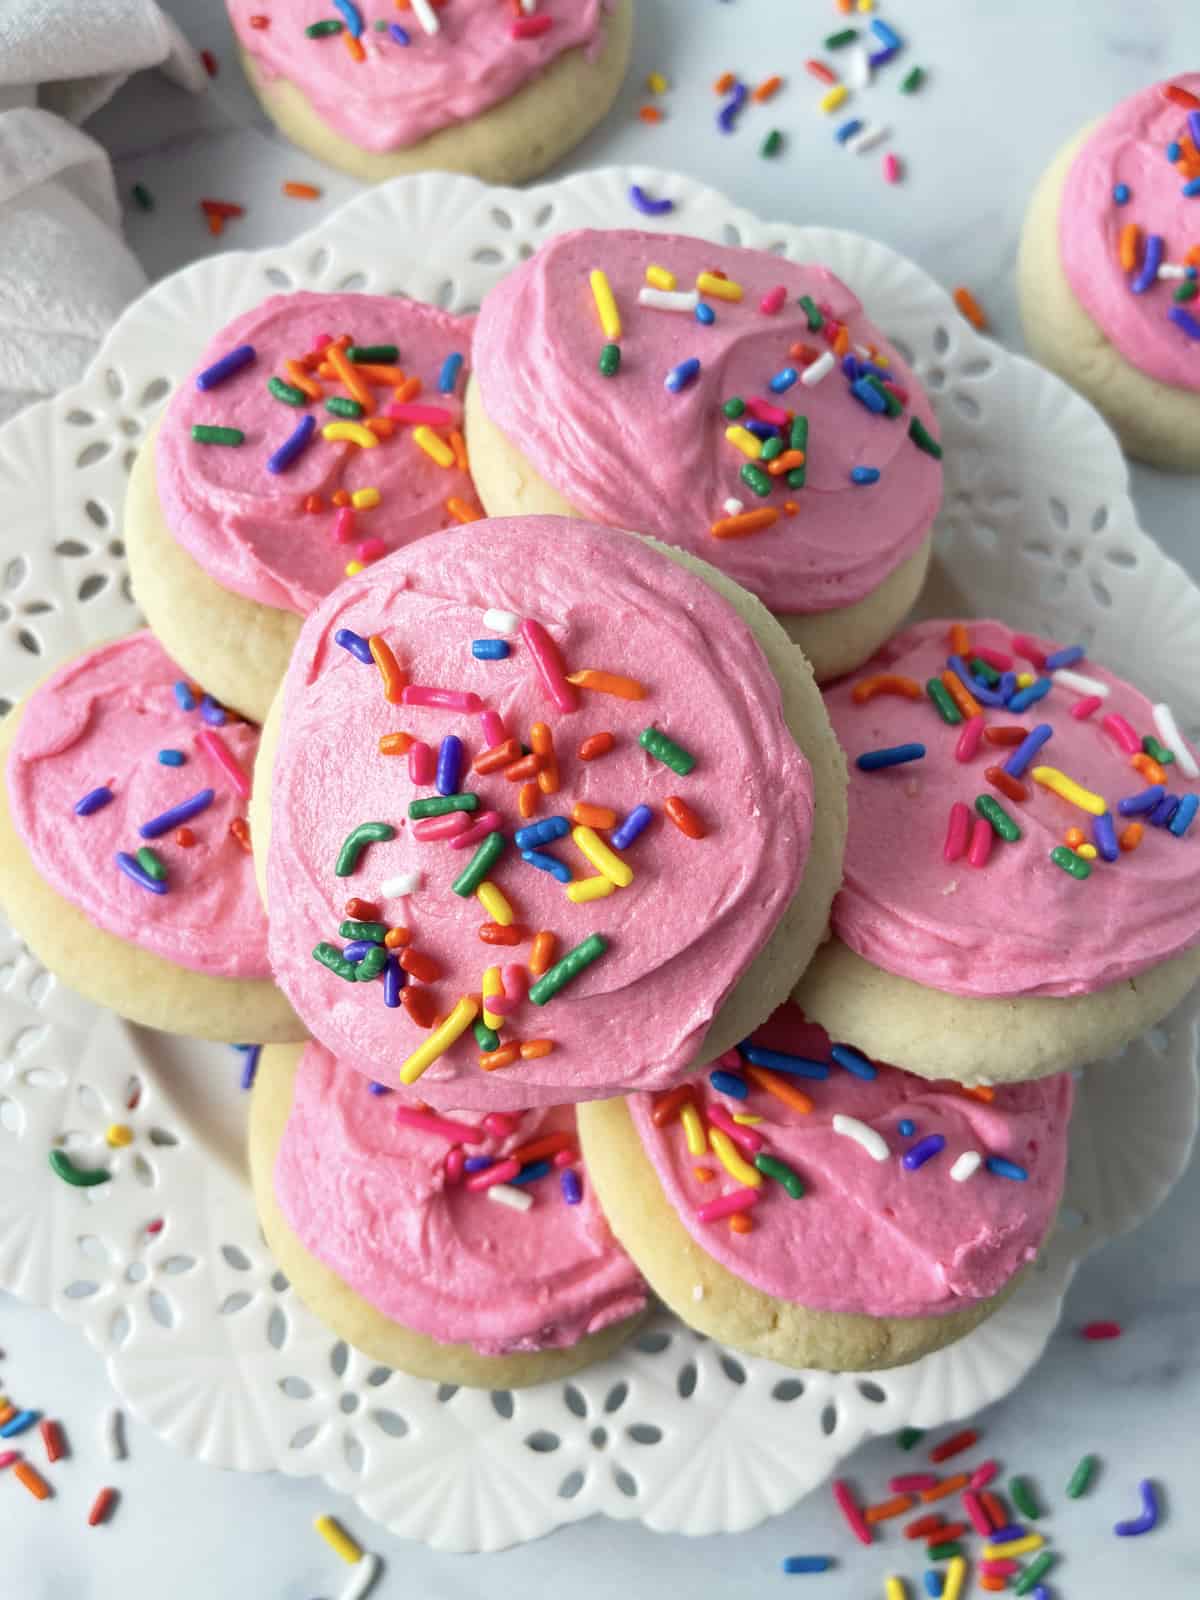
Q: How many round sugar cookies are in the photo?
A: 9